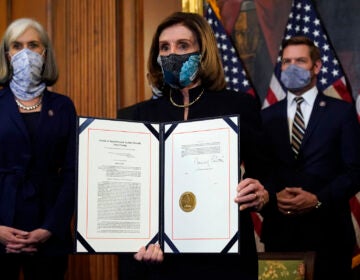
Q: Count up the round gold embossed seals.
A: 1